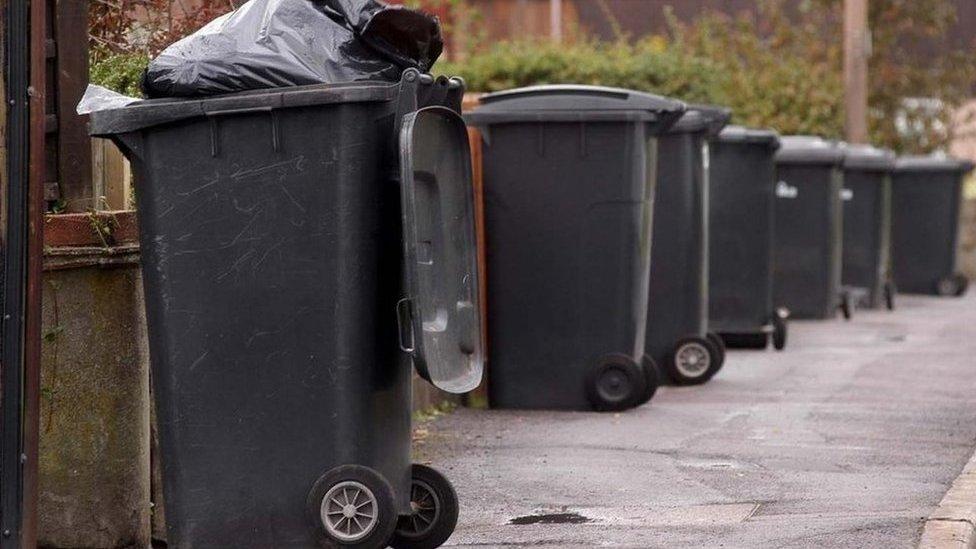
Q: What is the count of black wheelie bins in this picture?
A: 7